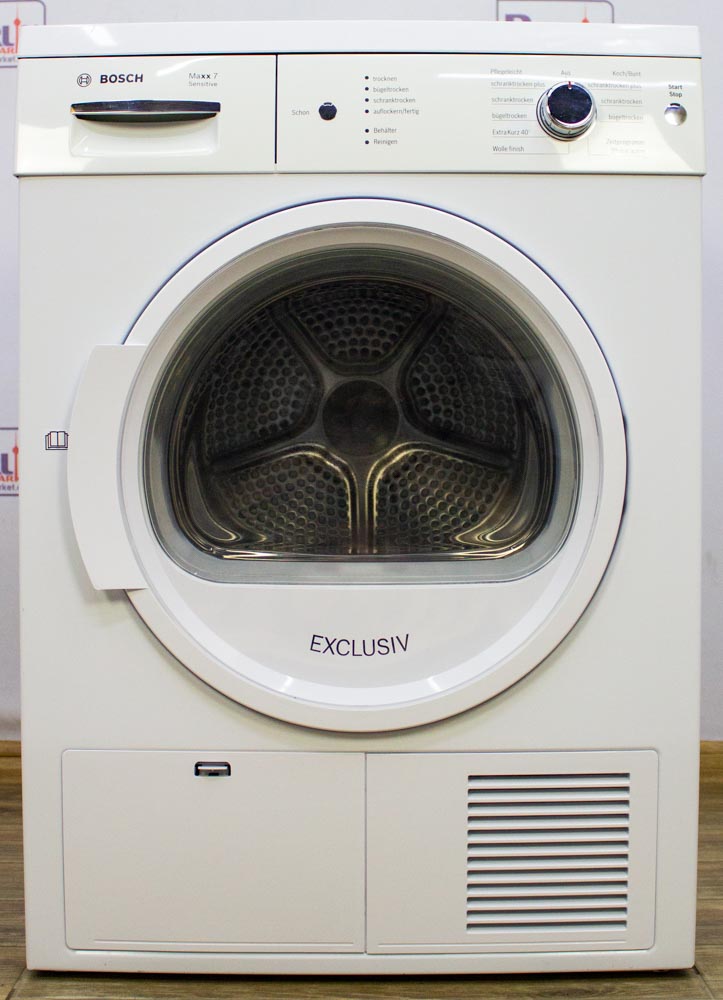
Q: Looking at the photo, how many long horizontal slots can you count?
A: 12